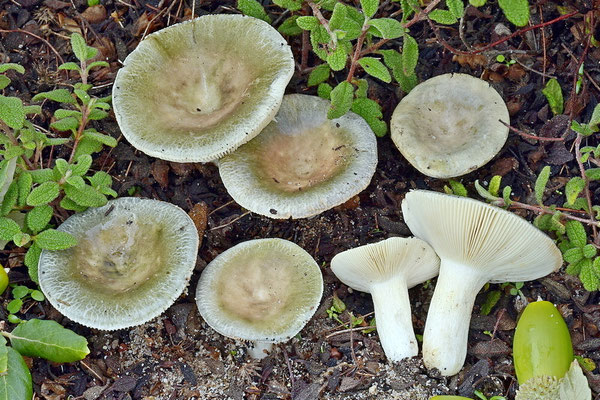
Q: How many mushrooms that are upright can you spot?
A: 5